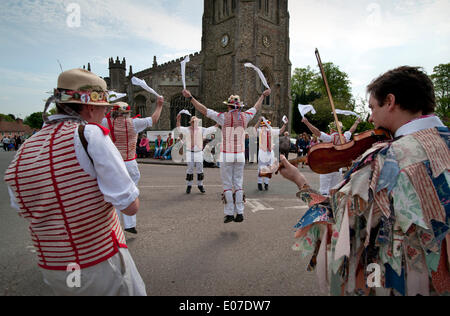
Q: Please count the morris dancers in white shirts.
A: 6